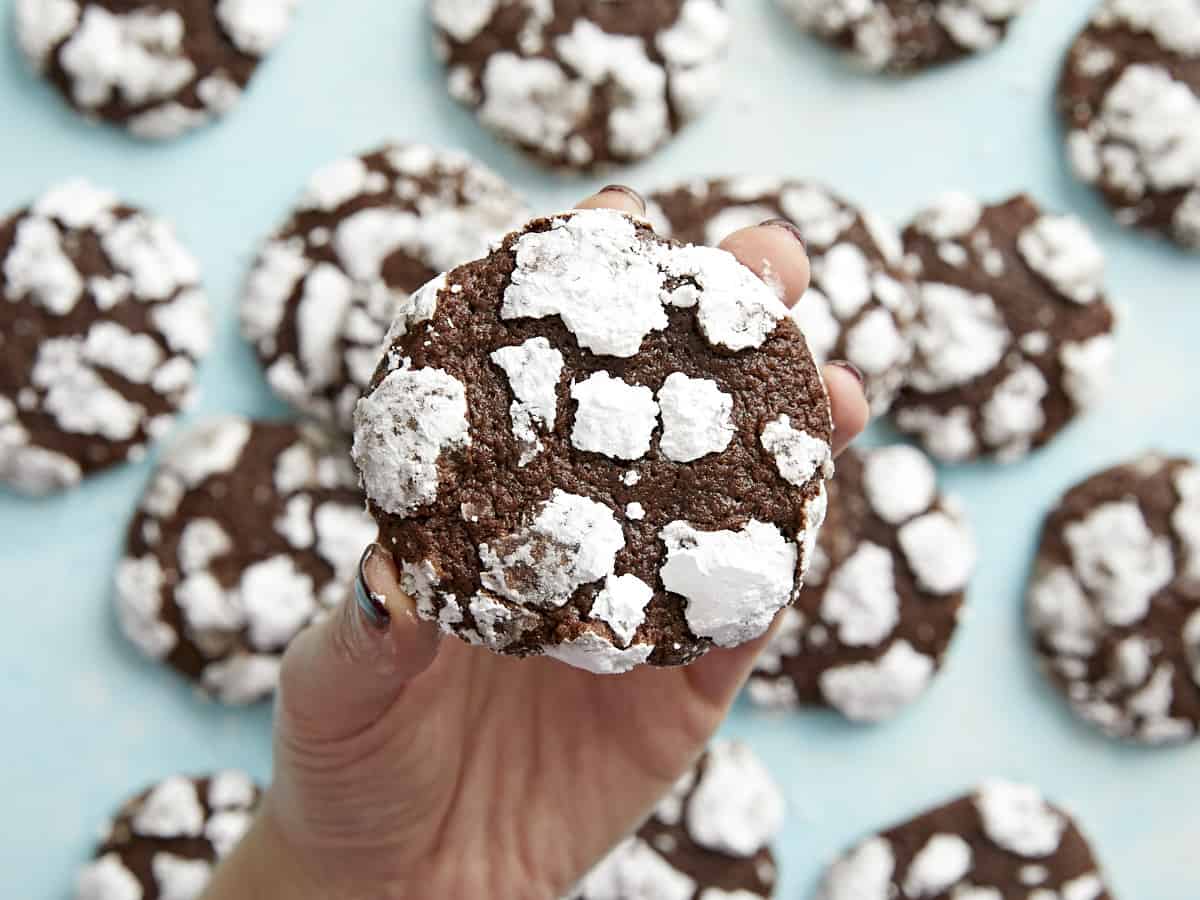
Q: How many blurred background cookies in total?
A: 14